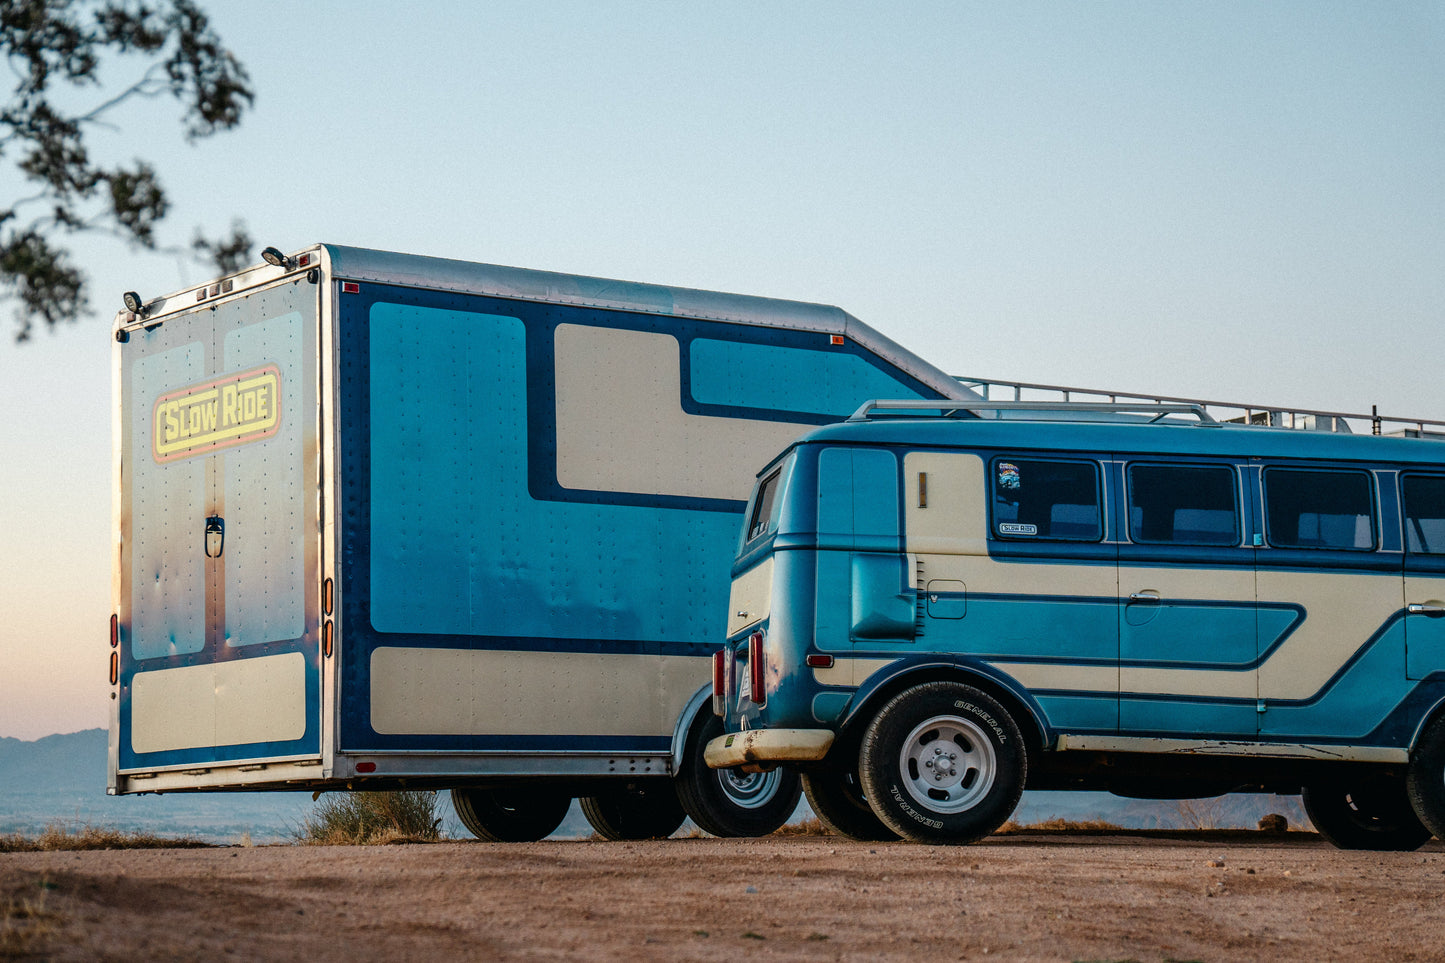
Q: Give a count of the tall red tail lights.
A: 2